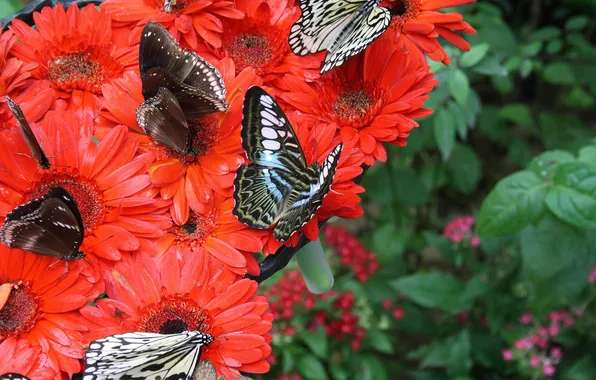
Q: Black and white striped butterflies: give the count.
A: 2